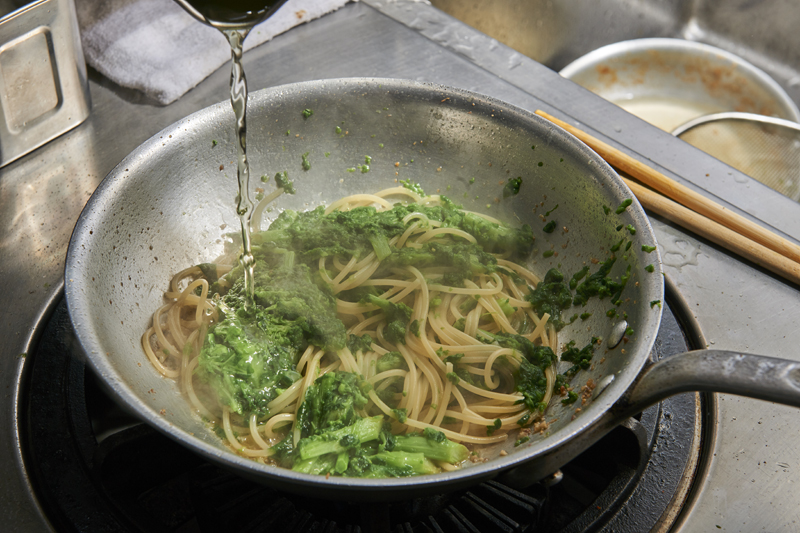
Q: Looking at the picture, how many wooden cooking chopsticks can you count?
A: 2